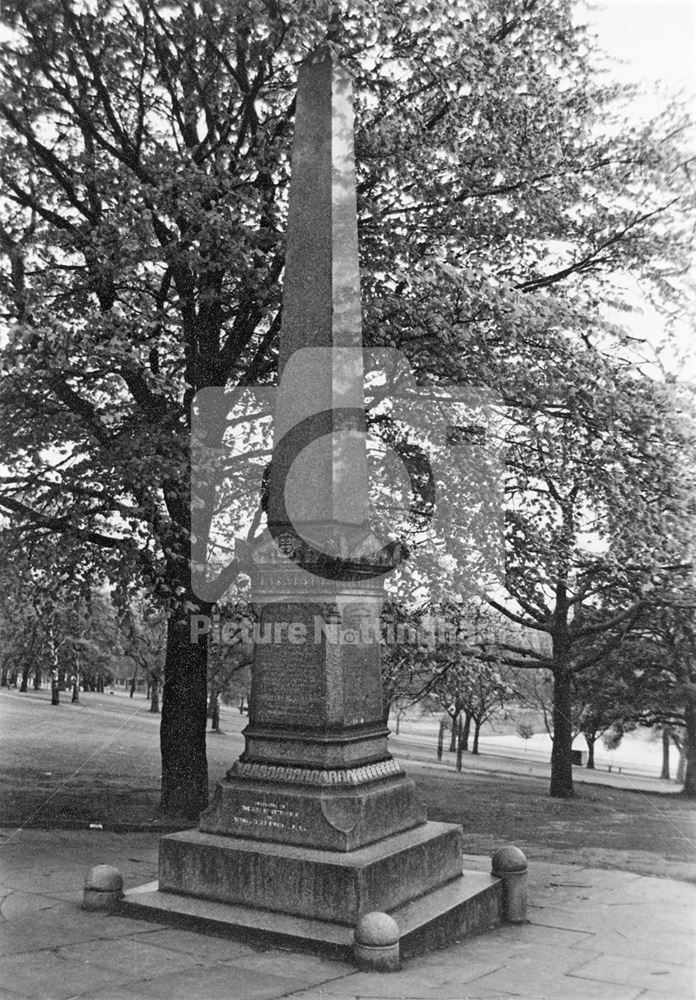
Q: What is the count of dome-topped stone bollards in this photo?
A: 3